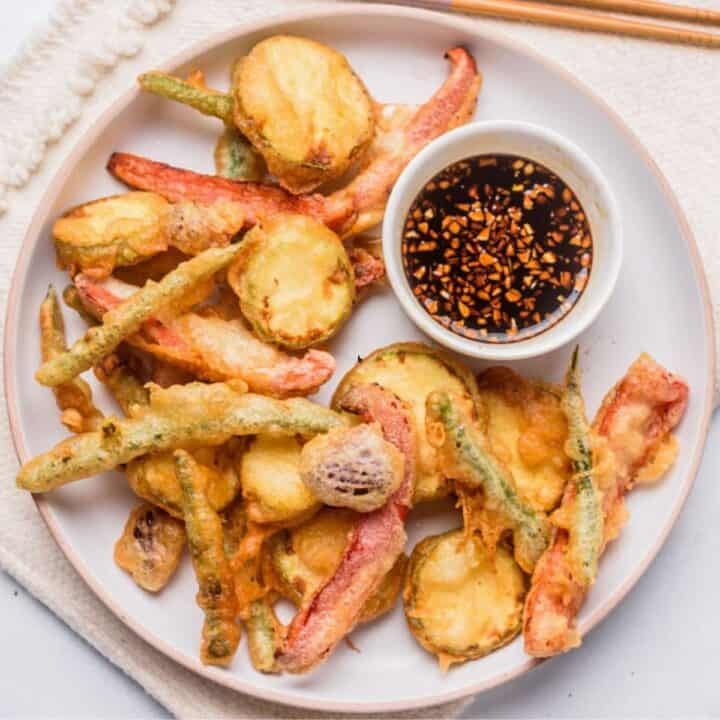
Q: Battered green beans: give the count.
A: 9